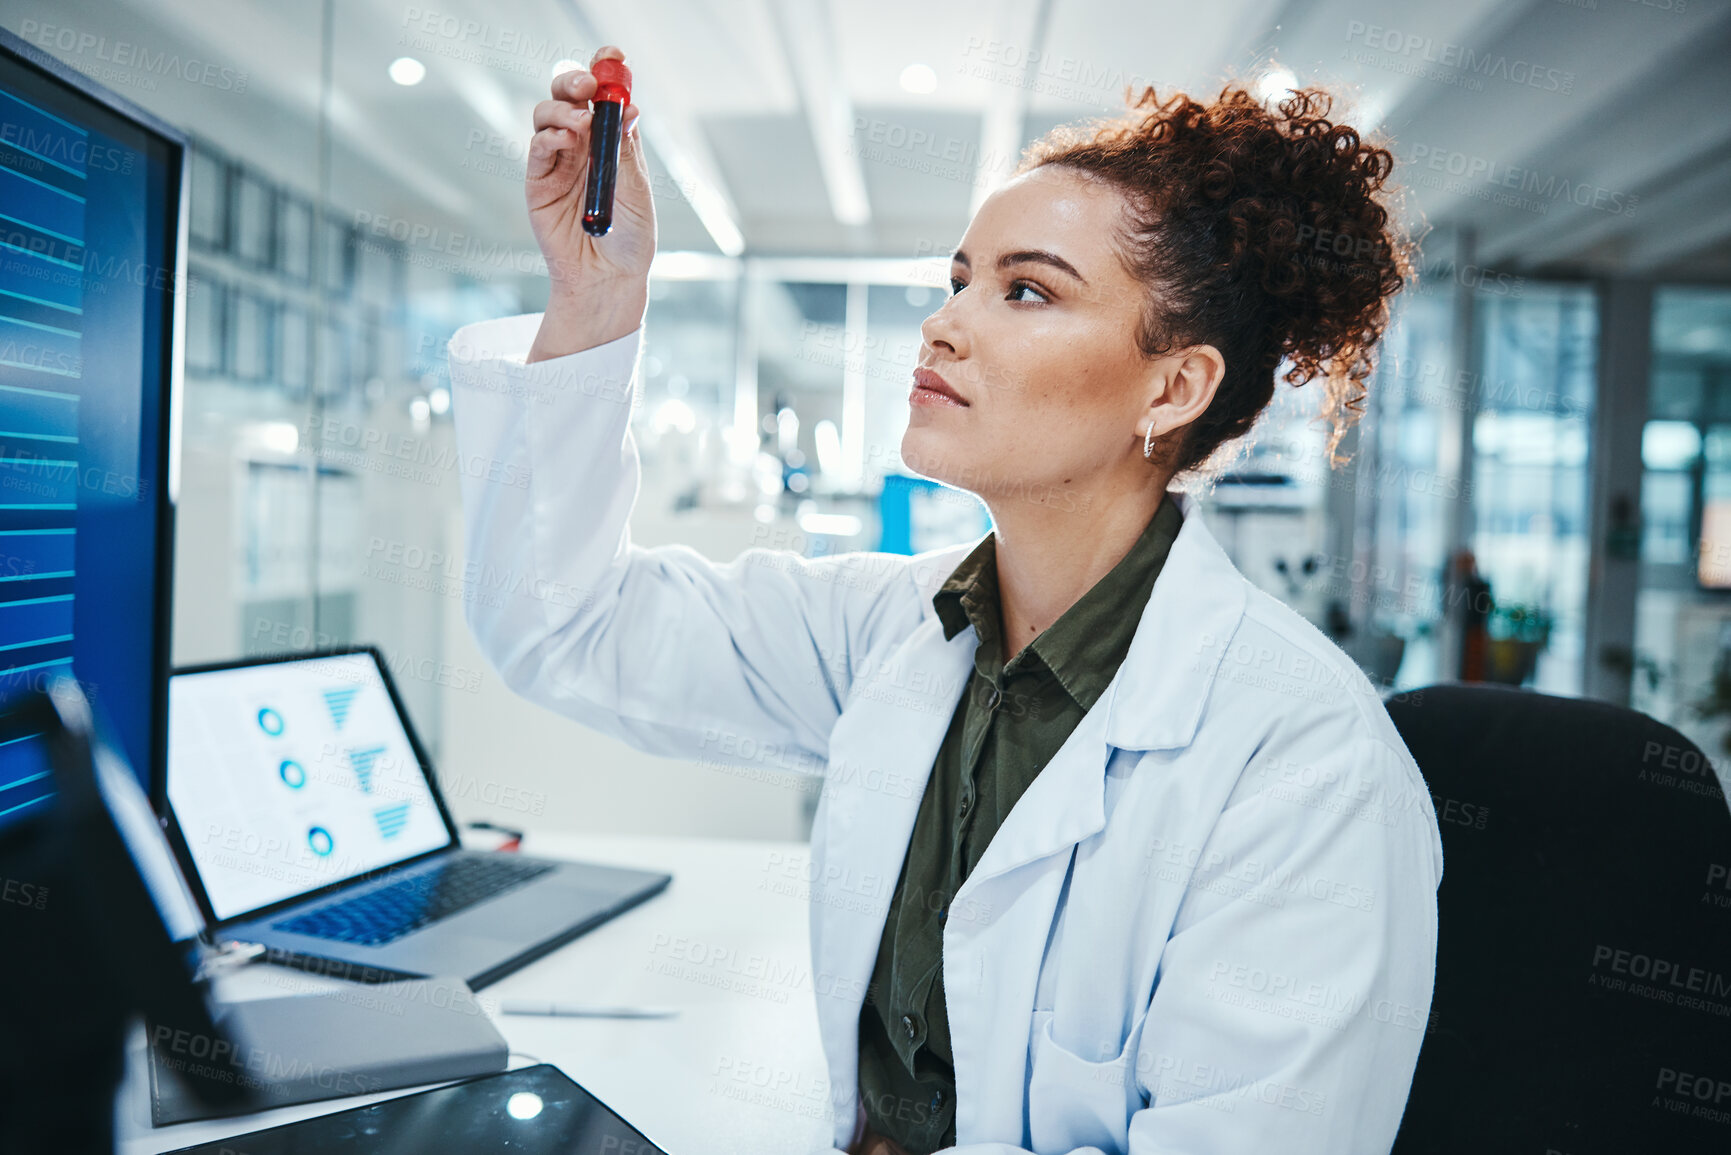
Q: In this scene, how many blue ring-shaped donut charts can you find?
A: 3